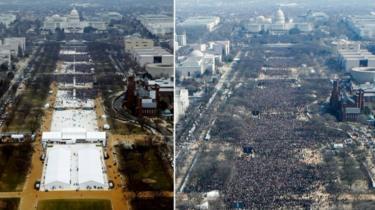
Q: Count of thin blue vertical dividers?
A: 0